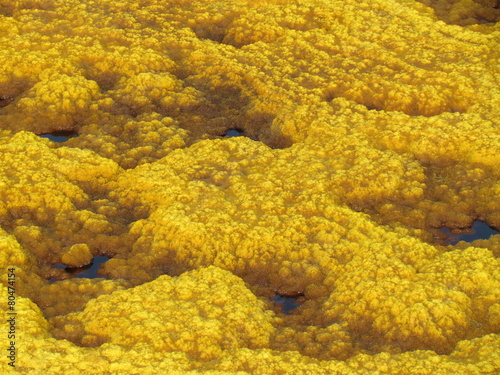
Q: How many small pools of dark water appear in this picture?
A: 5